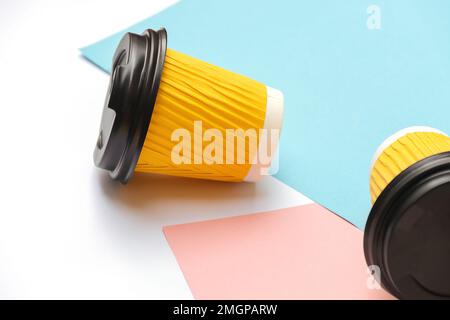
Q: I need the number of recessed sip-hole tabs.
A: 1